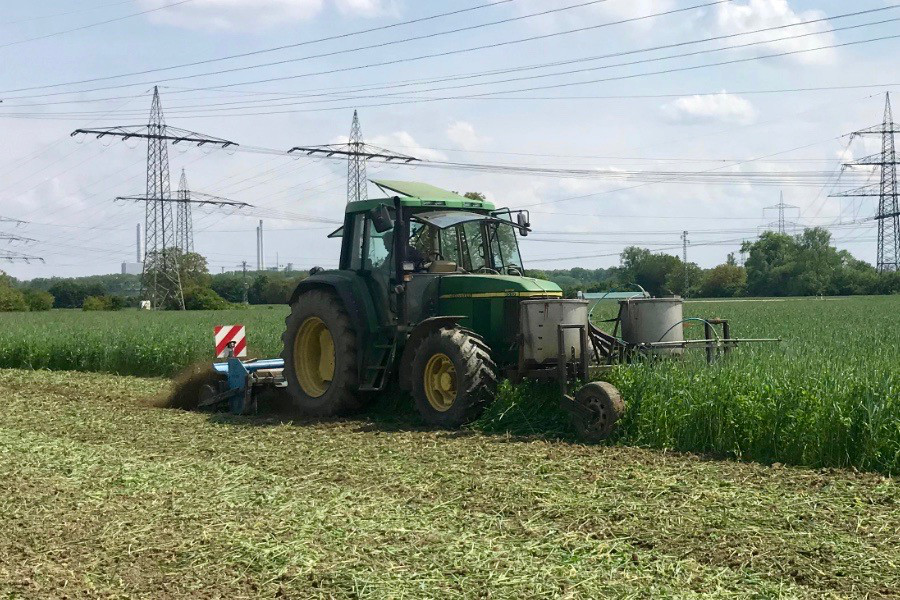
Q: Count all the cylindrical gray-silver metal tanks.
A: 2